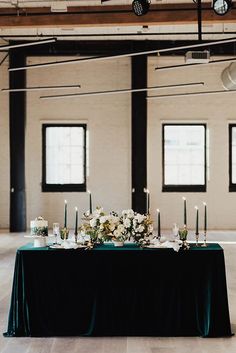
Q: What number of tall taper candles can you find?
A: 8